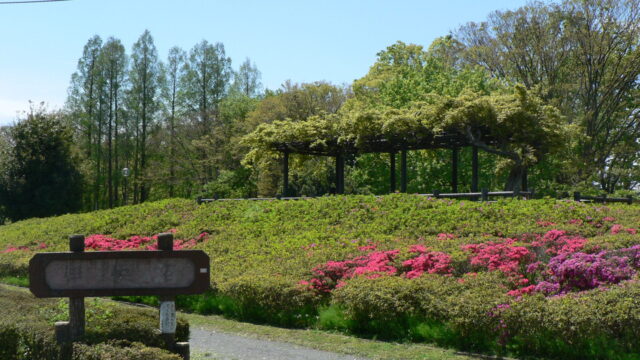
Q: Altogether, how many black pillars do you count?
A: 6